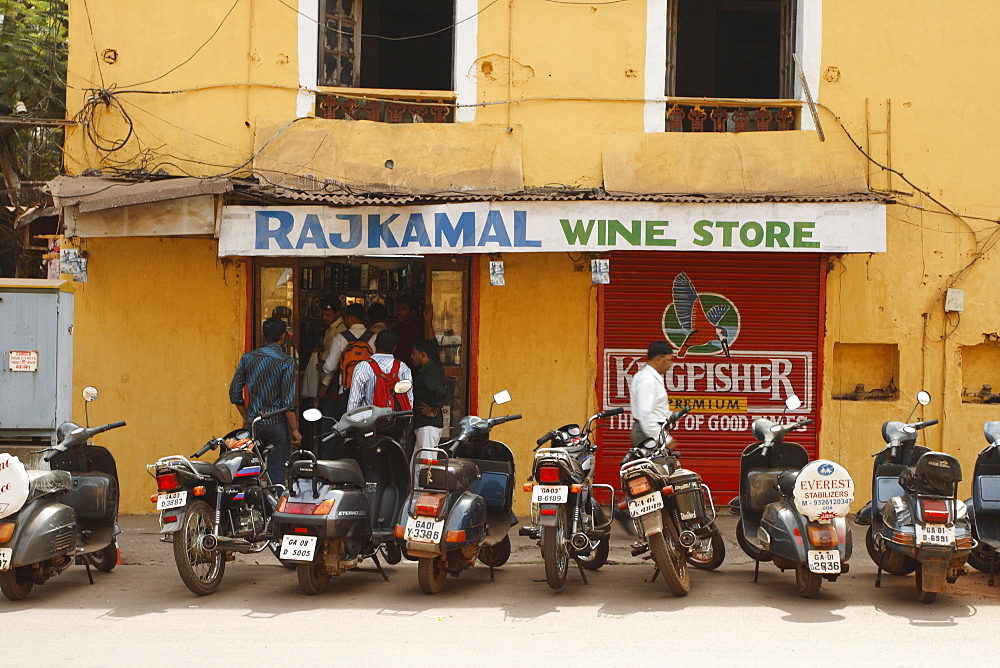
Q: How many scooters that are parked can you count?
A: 6